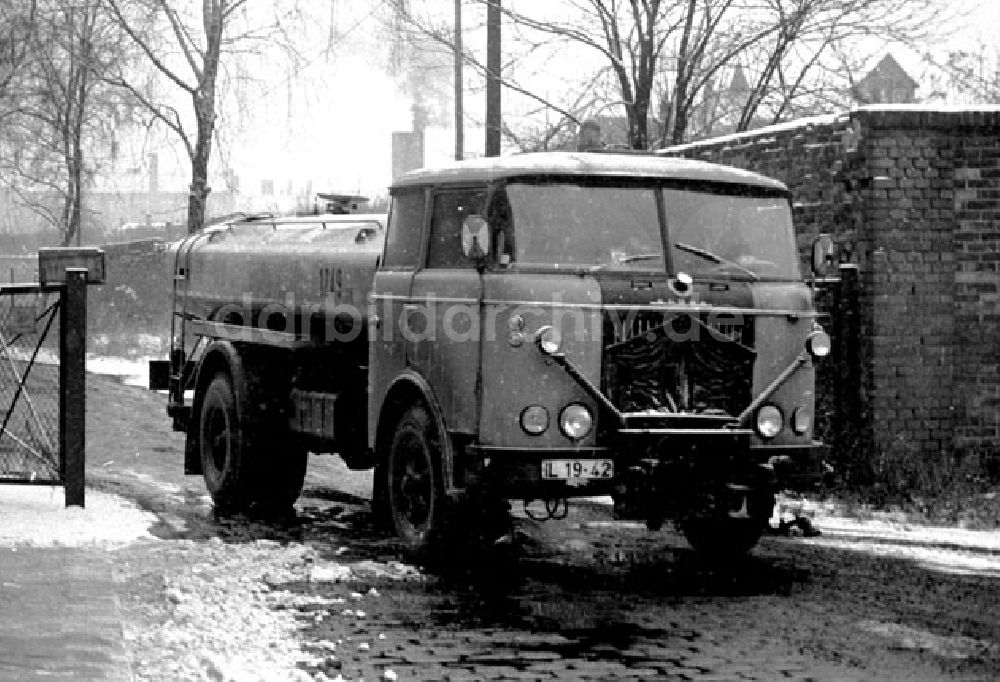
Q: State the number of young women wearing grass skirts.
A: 0